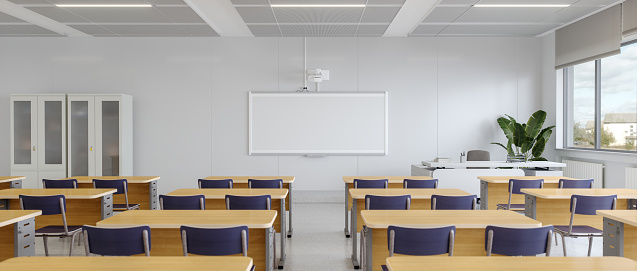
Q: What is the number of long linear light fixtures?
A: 3